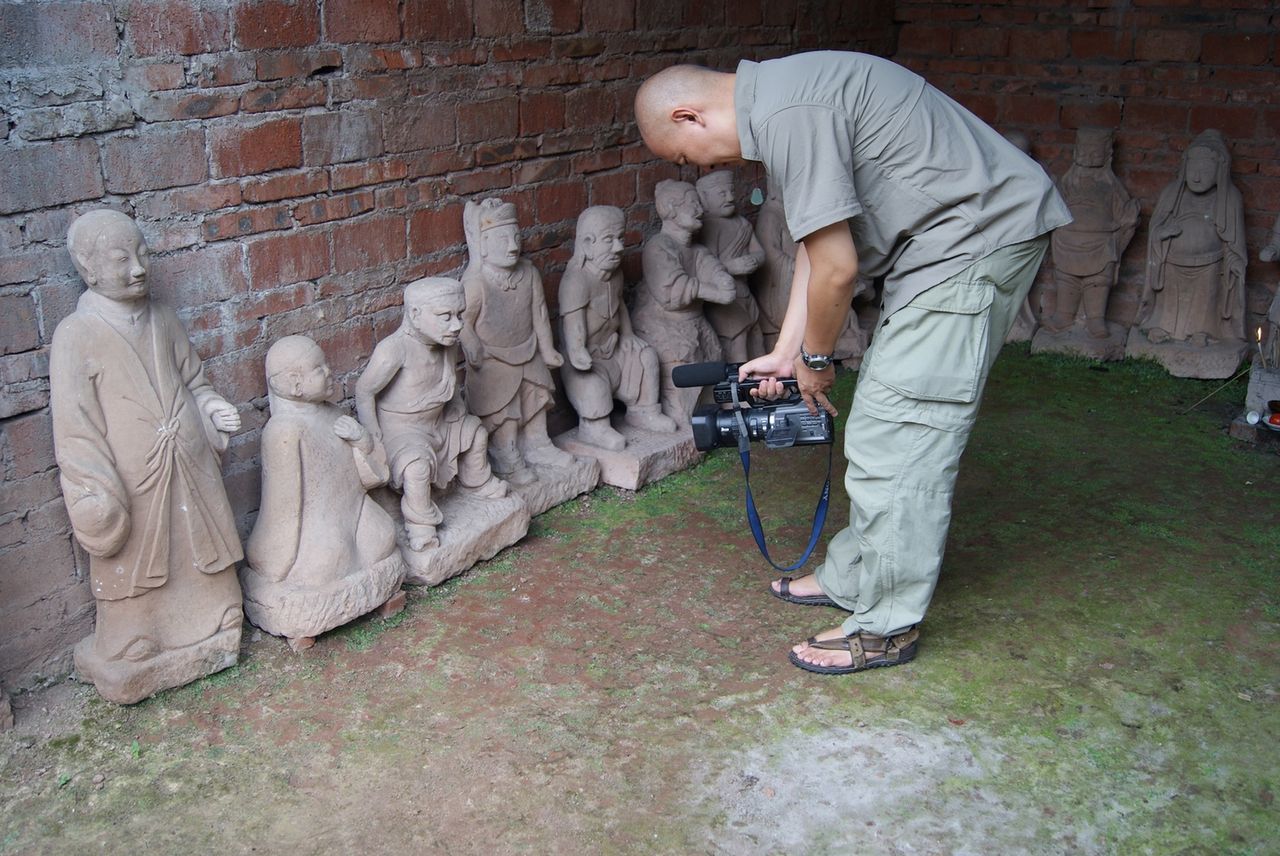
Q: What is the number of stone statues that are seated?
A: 3